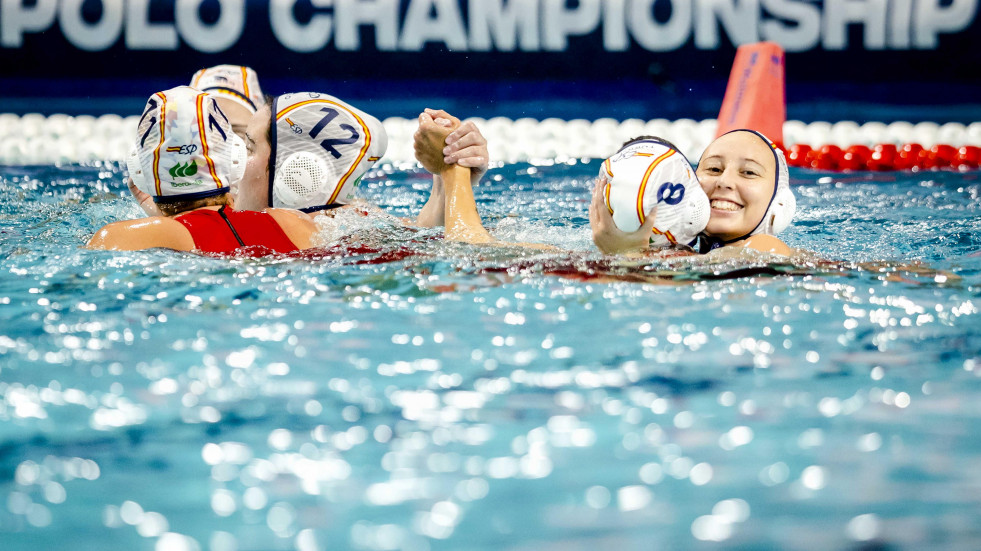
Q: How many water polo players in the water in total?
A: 5